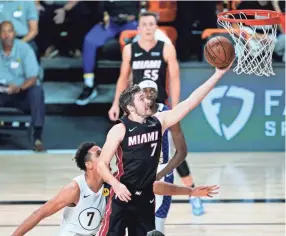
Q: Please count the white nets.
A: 1